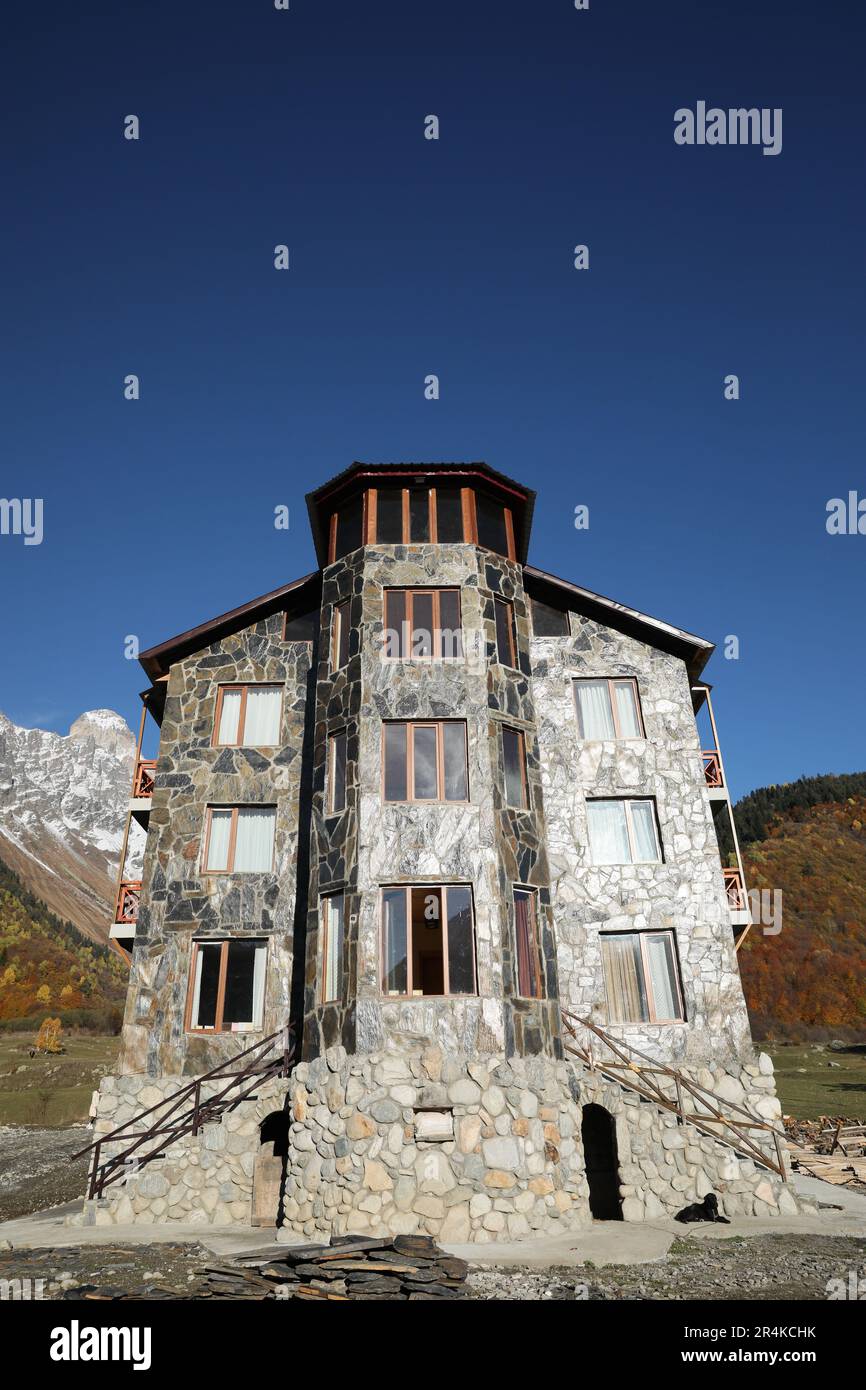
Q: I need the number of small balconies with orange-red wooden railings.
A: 4